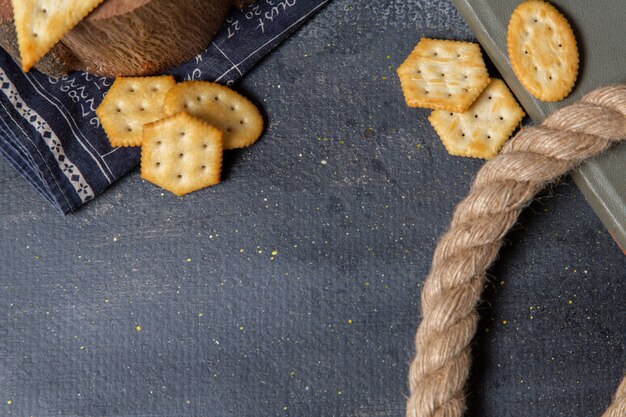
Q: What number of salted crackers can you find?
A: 7